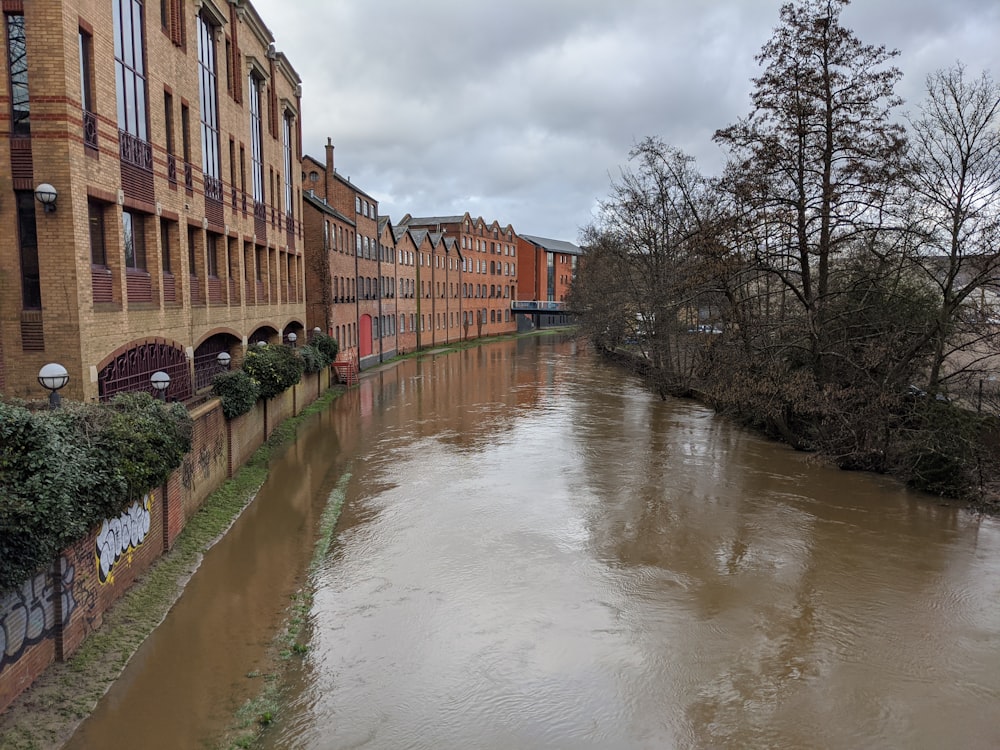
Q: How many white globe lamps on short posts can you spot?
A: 6